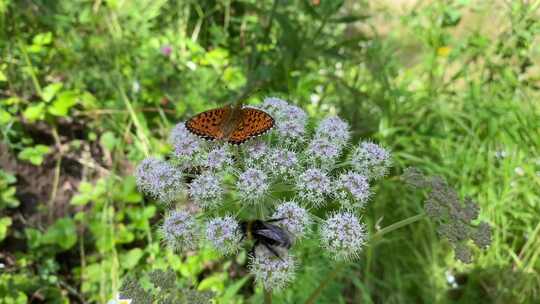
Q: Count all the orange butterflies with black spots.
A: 1